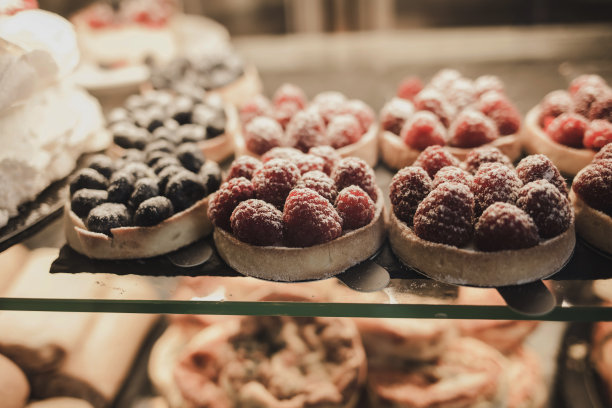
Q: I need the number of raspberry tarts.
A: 6